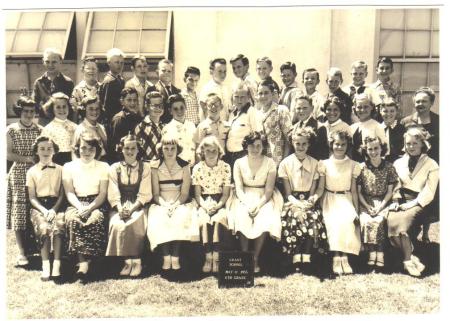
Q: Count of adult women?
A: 1